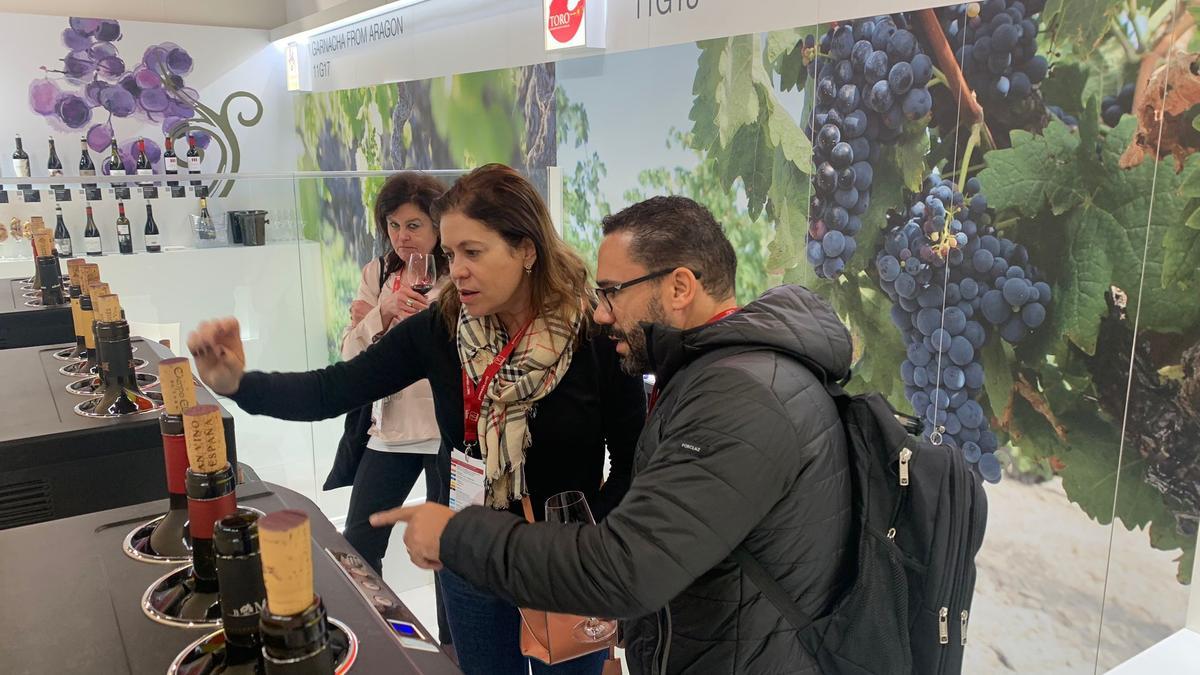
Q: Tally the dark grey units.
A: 3